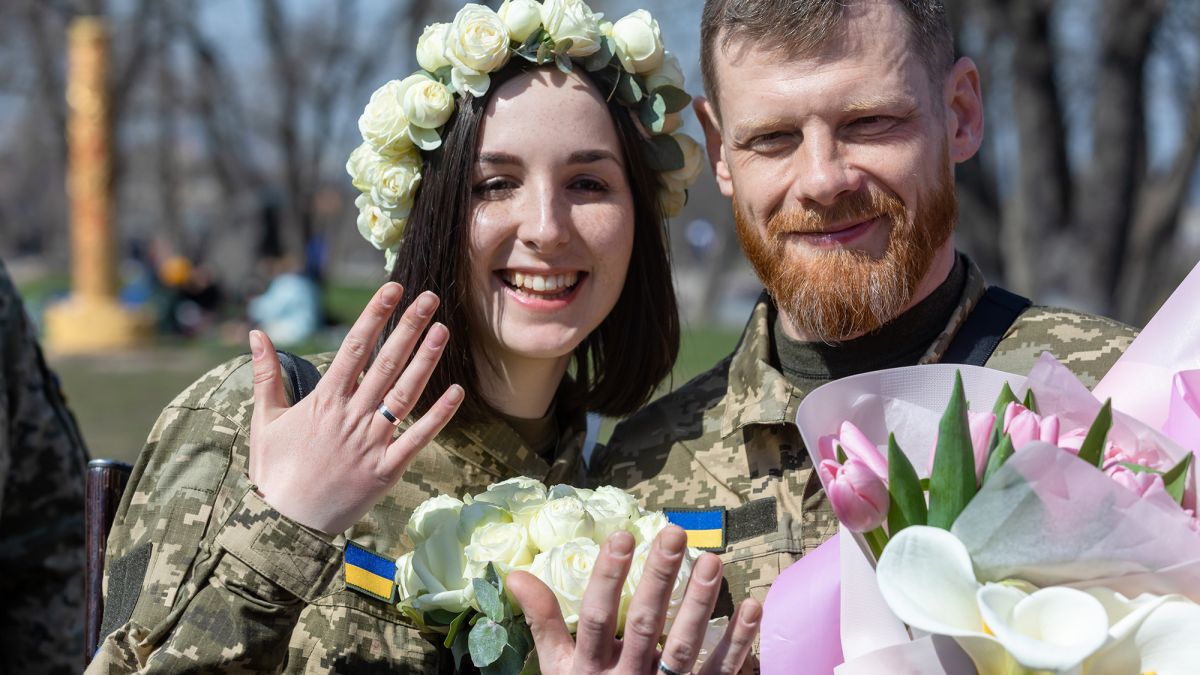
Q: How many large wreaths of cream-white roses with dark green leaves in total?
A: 1